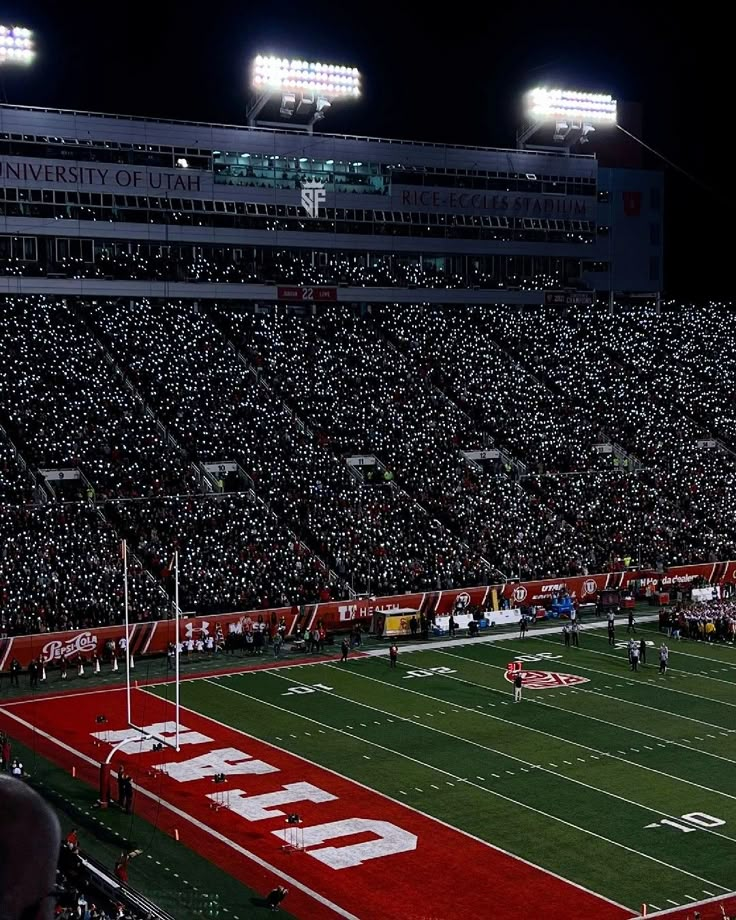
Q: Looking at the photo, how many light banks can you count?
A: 3